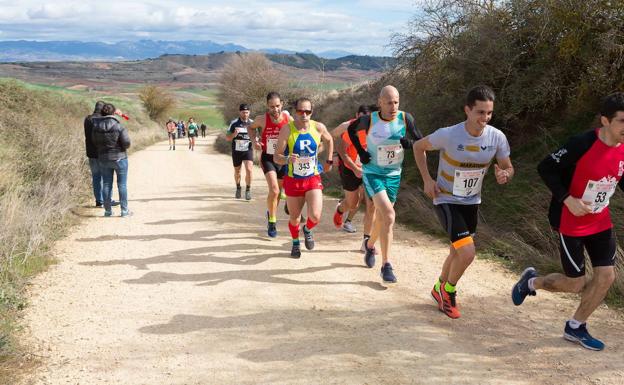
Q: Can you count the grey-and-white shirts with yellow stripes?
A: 1